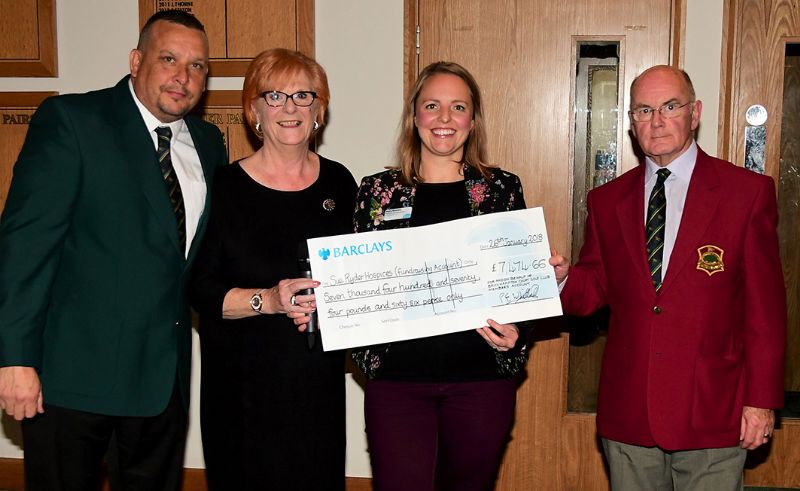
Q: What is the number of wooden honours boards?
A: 4